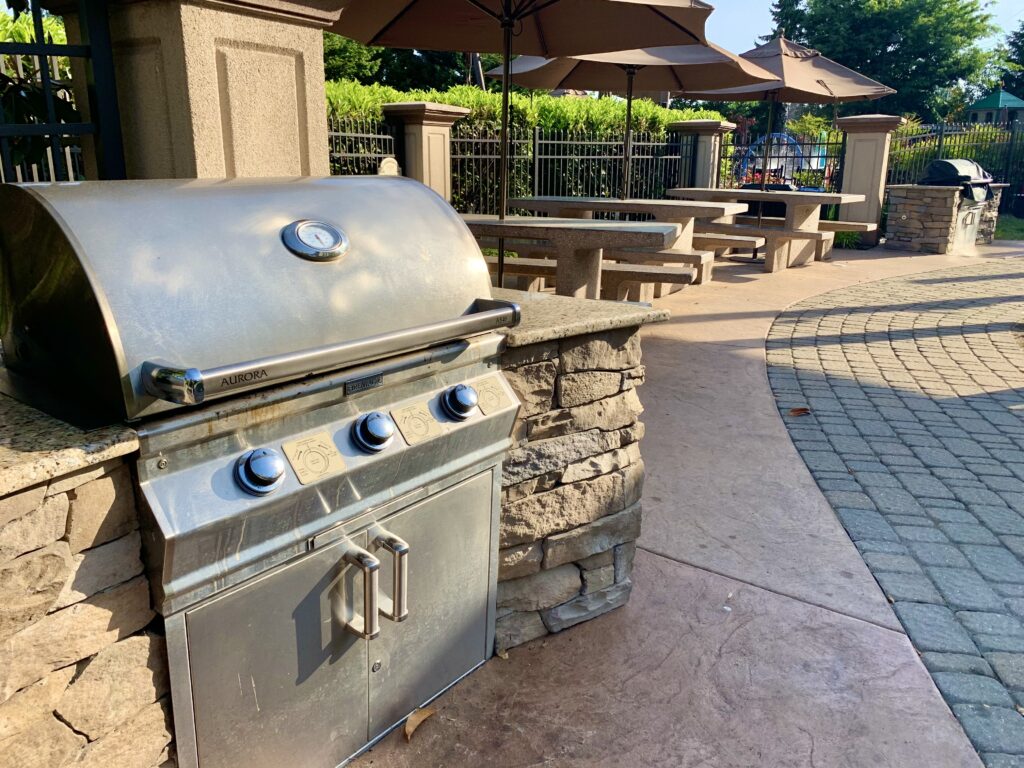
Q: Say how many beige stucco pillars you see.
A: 4